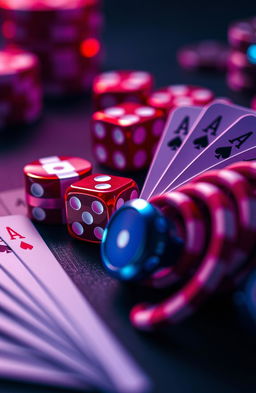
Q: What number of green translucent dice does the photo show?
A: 0